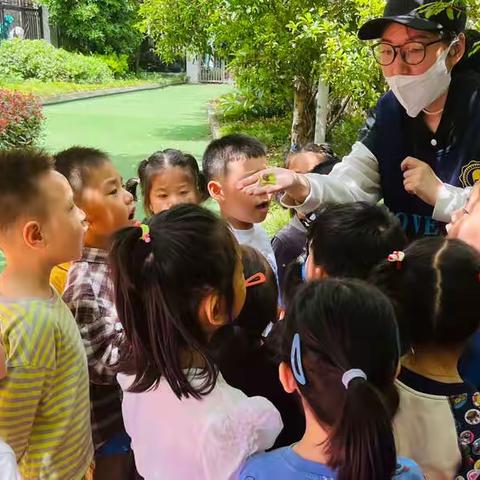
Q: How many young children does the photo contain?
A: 11